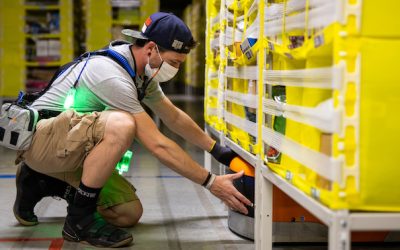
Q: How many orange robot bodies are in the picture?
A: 1